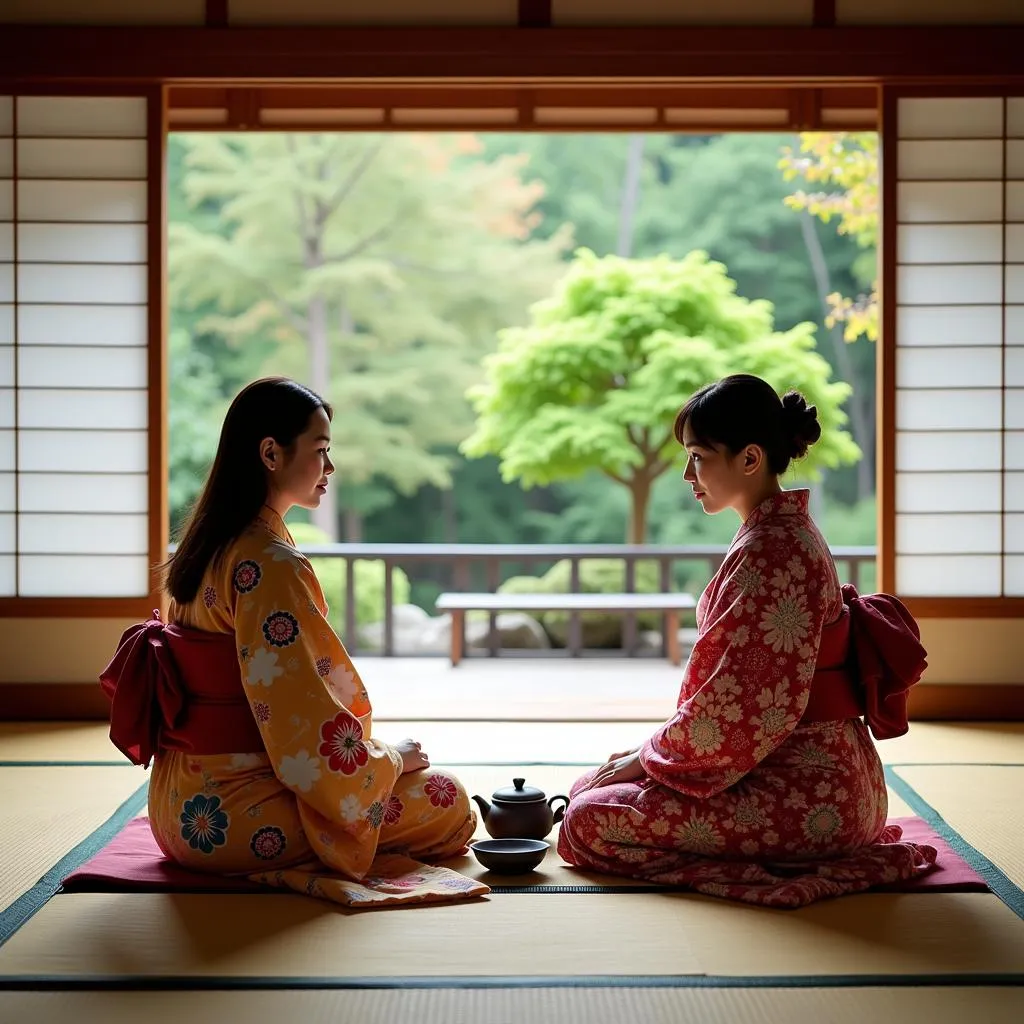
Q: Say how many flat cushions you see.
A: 2